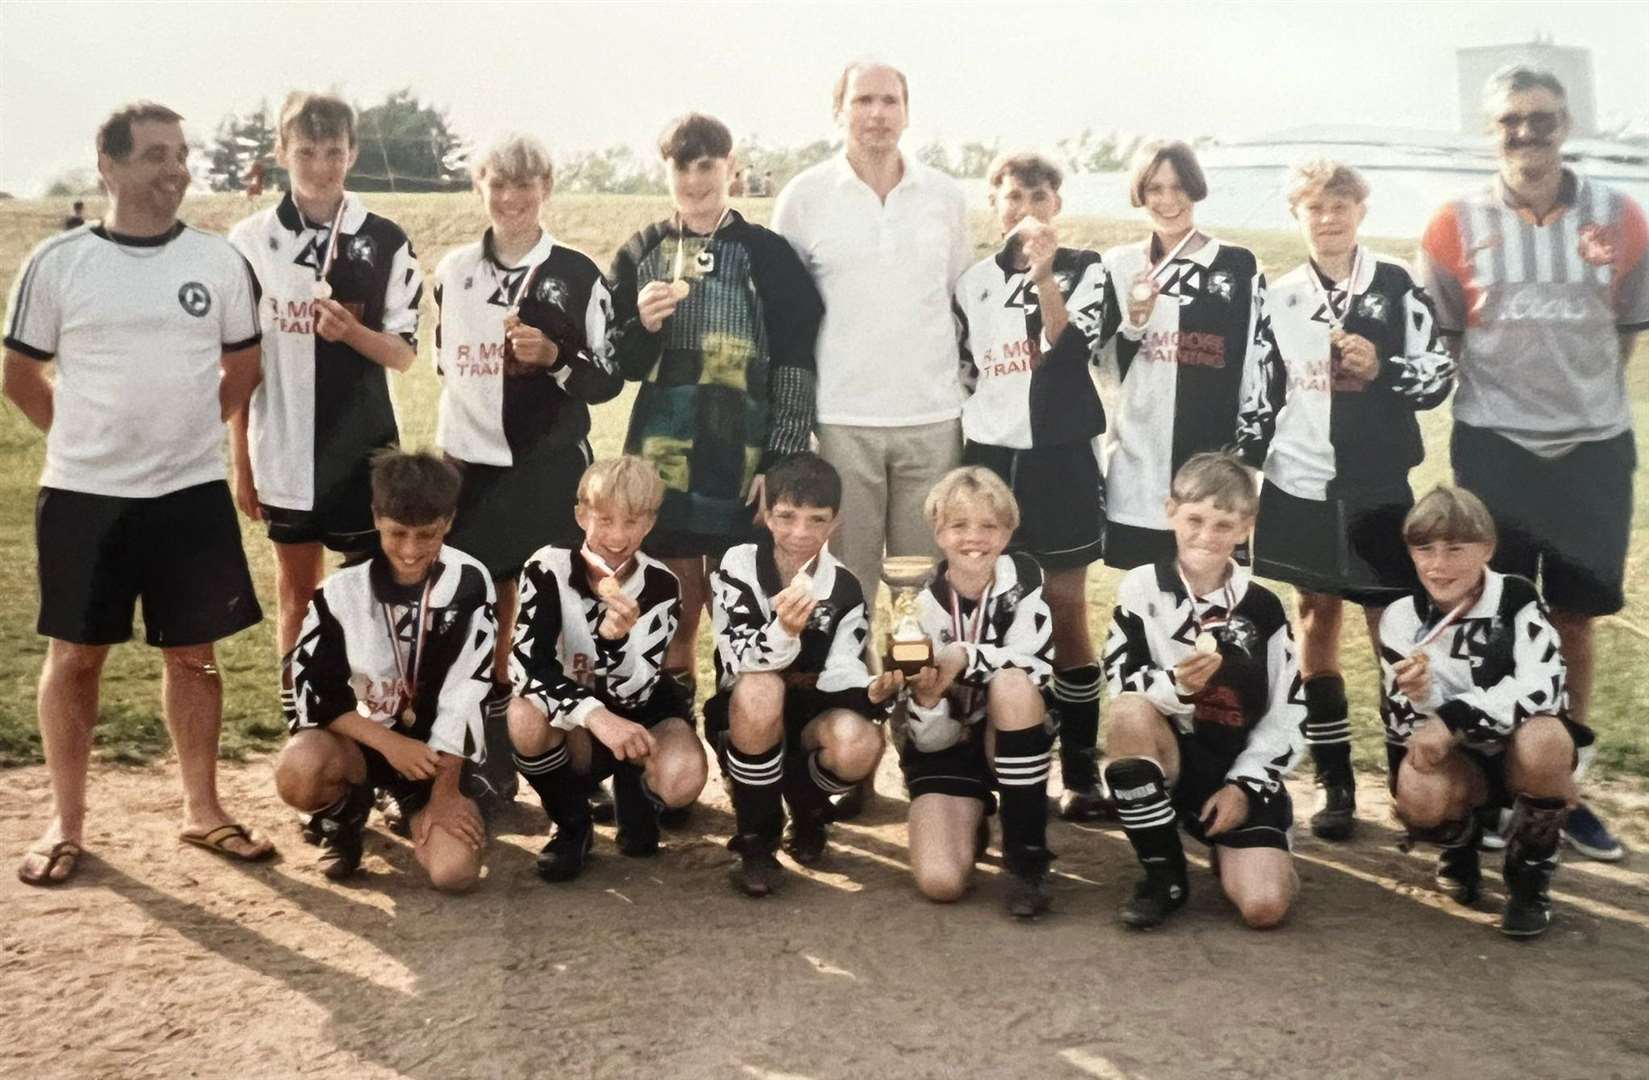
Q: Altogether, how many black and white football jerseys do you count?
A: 11